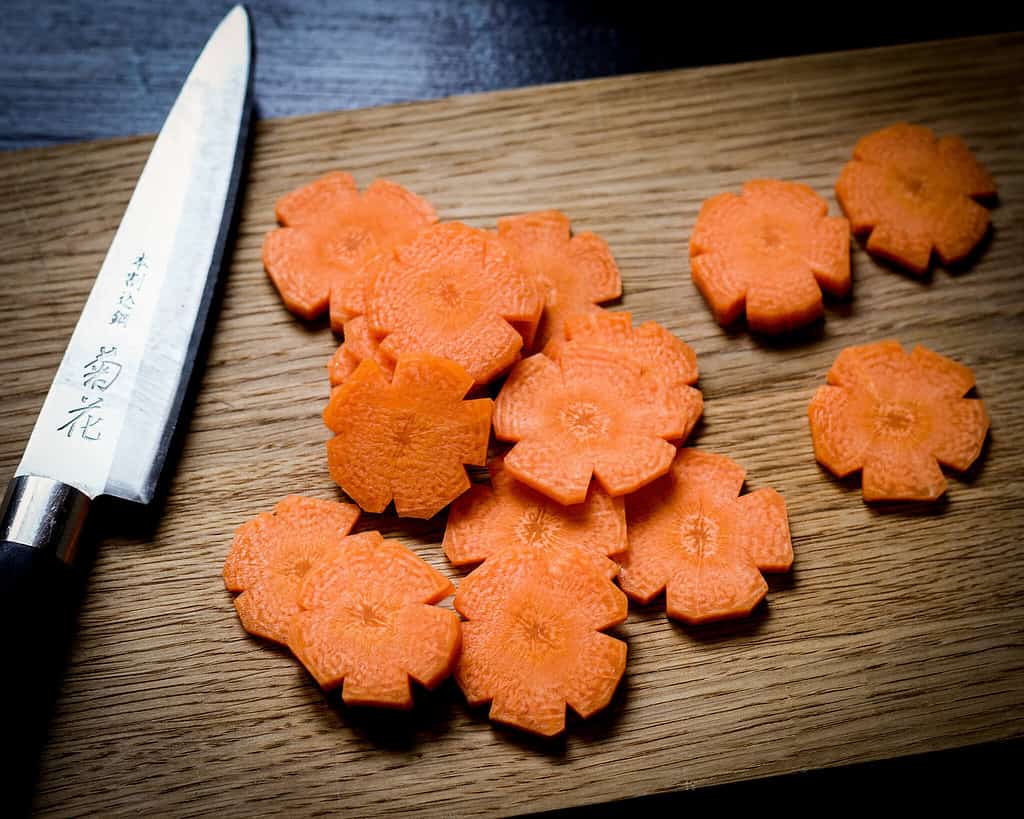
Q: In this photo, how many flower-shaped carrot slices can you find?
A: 15